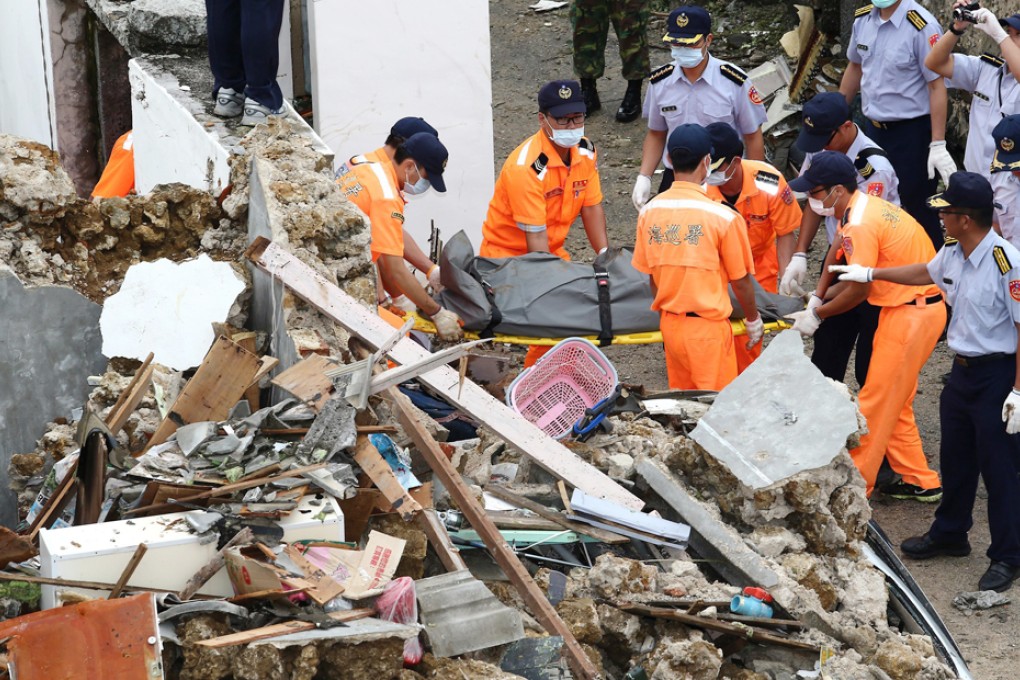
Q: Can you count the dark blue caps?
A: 11